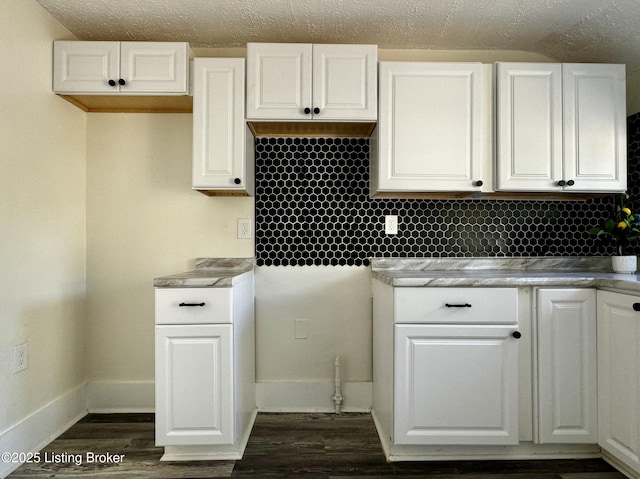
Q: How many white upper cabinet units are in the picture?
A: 5